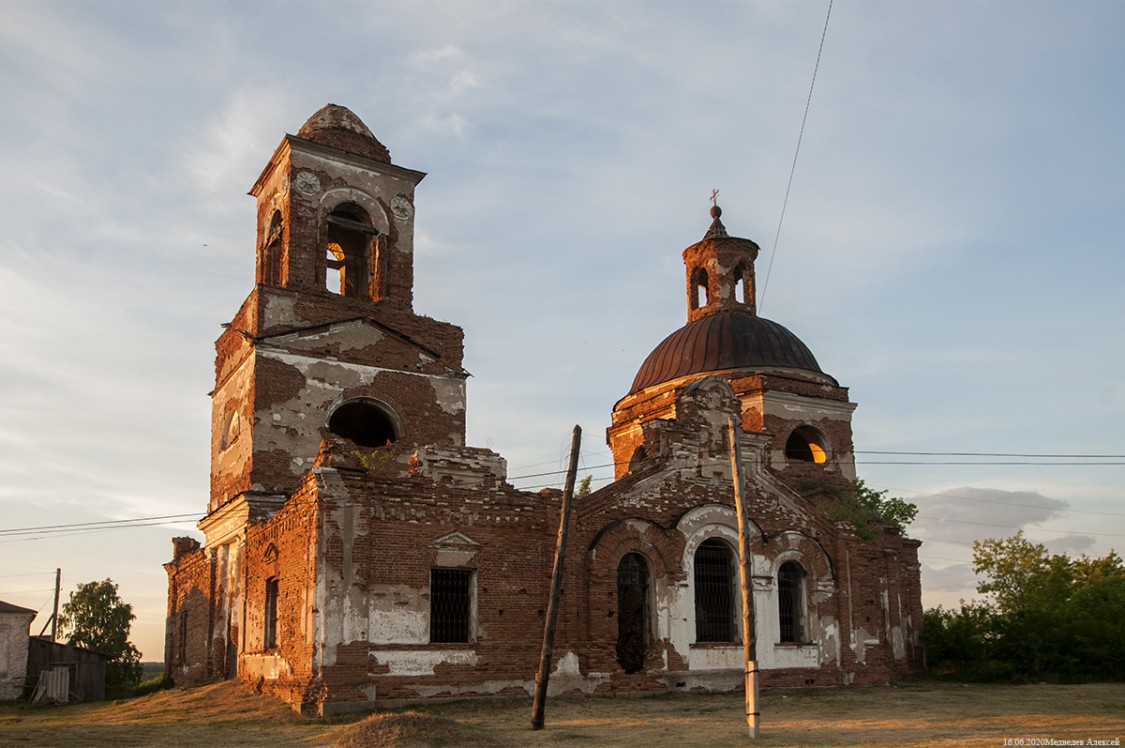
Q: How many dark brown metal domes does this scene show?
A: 1